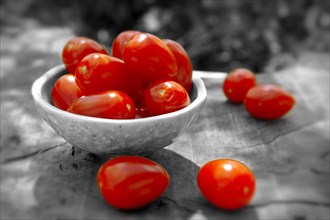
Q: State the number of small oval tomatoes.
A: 12